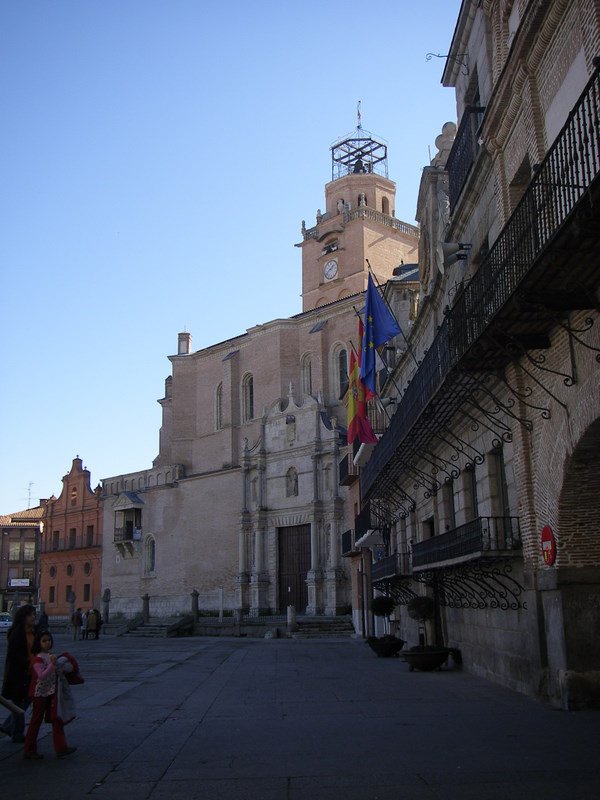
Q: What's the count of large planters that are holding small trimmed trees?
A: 2